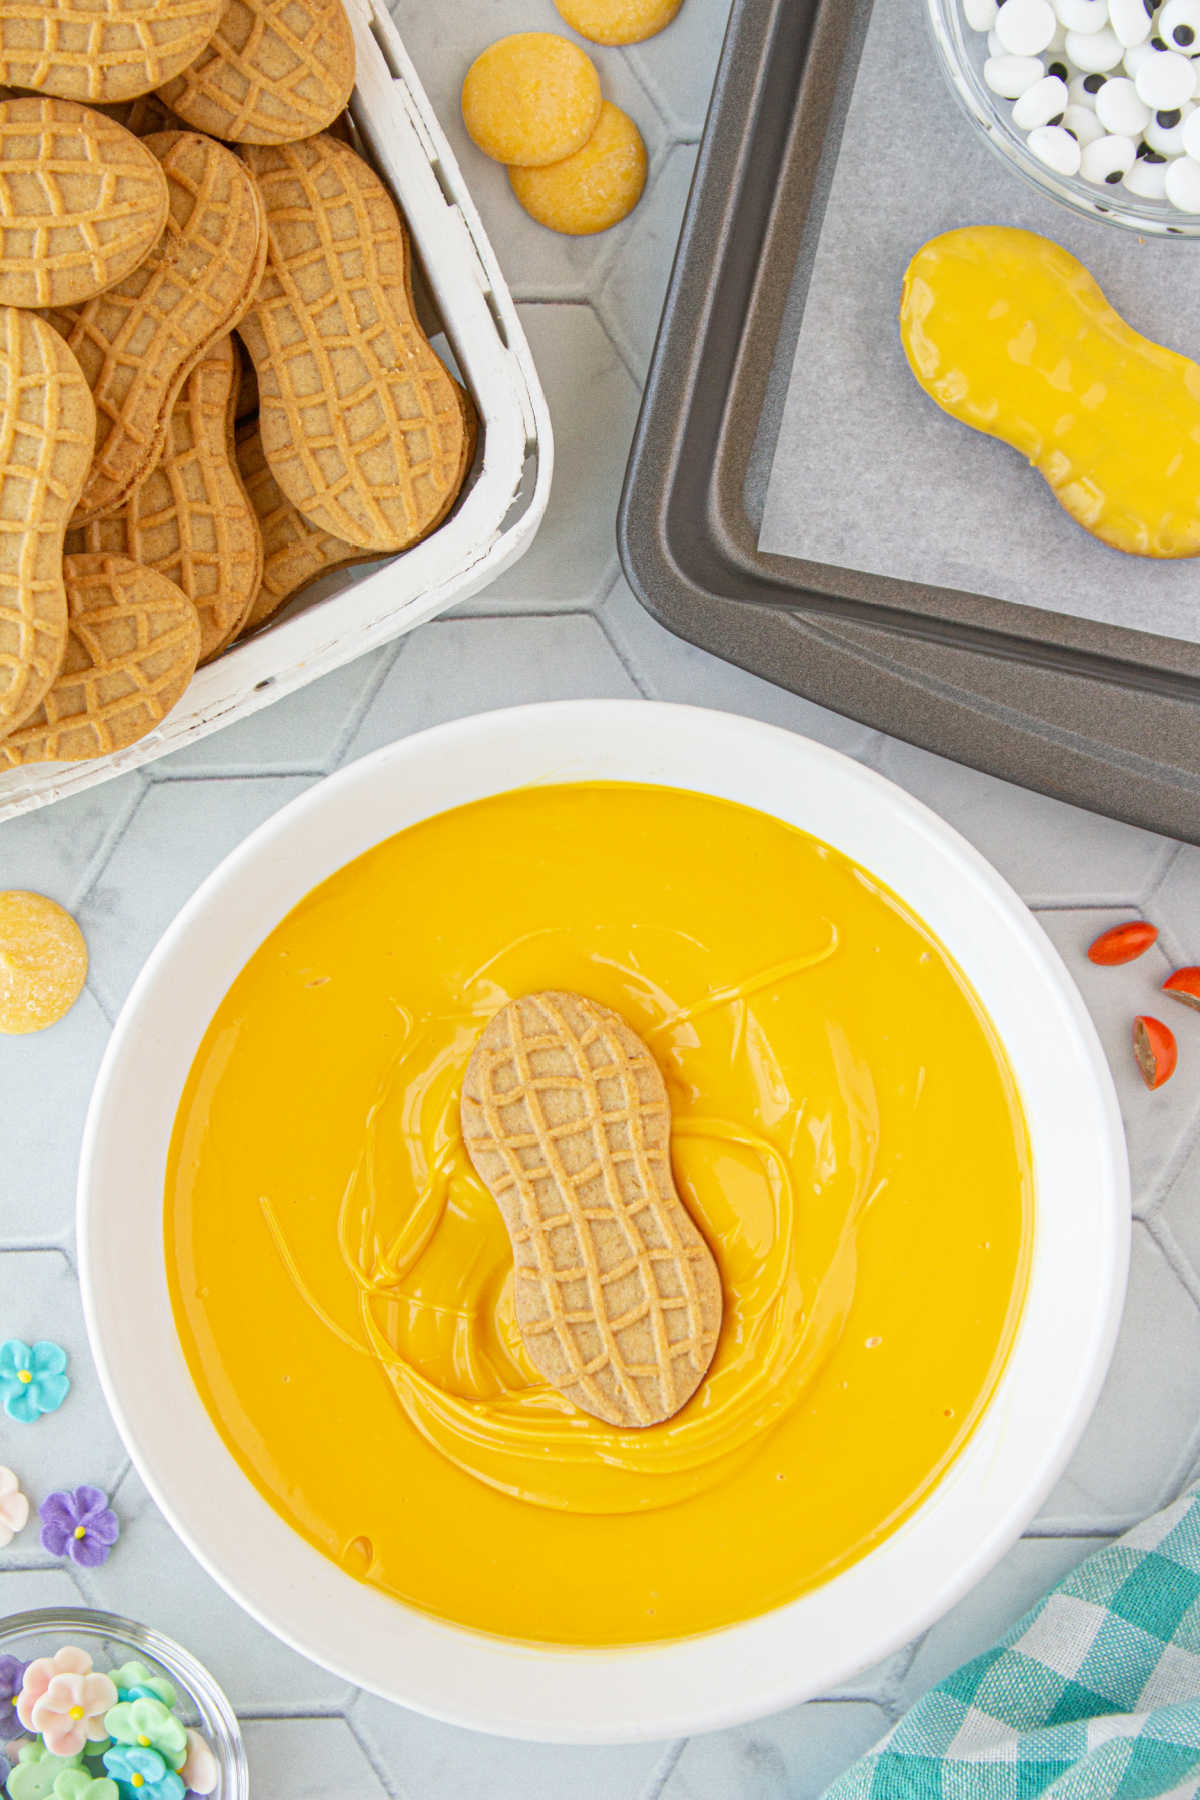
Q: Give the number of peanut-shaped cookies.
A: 11